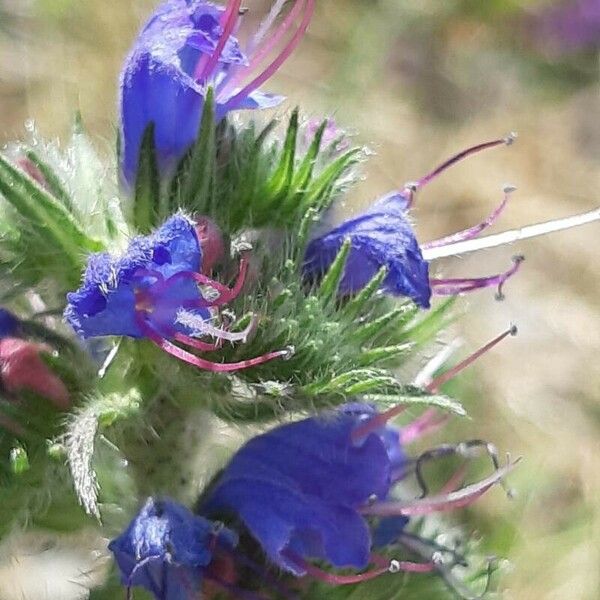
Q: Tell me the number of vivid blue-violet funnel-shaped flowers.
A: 5